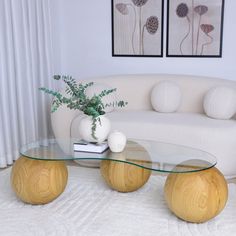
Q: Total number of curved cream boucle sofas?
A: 1